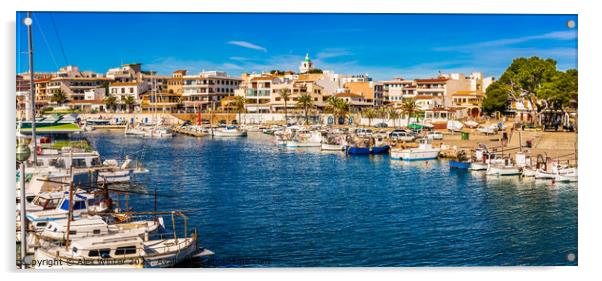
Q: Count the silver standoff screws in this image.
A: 4